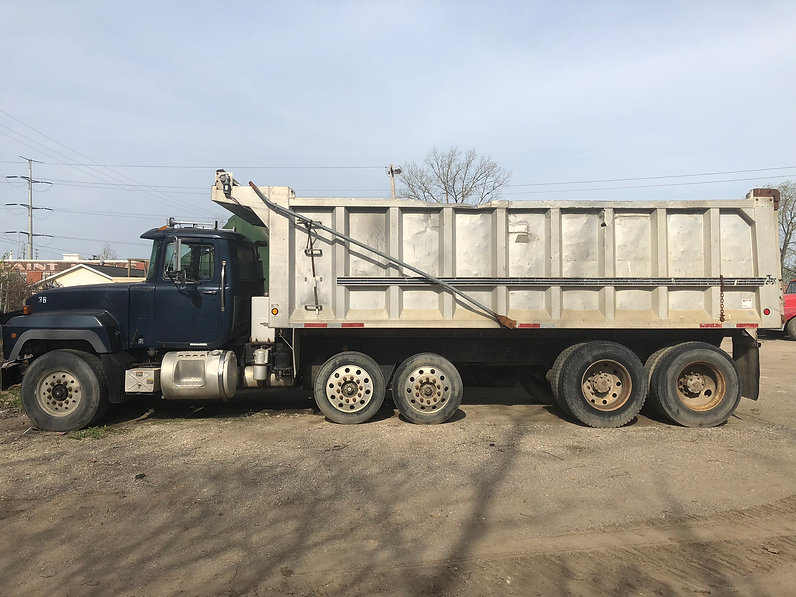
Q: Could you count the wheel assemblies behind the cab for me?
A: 4